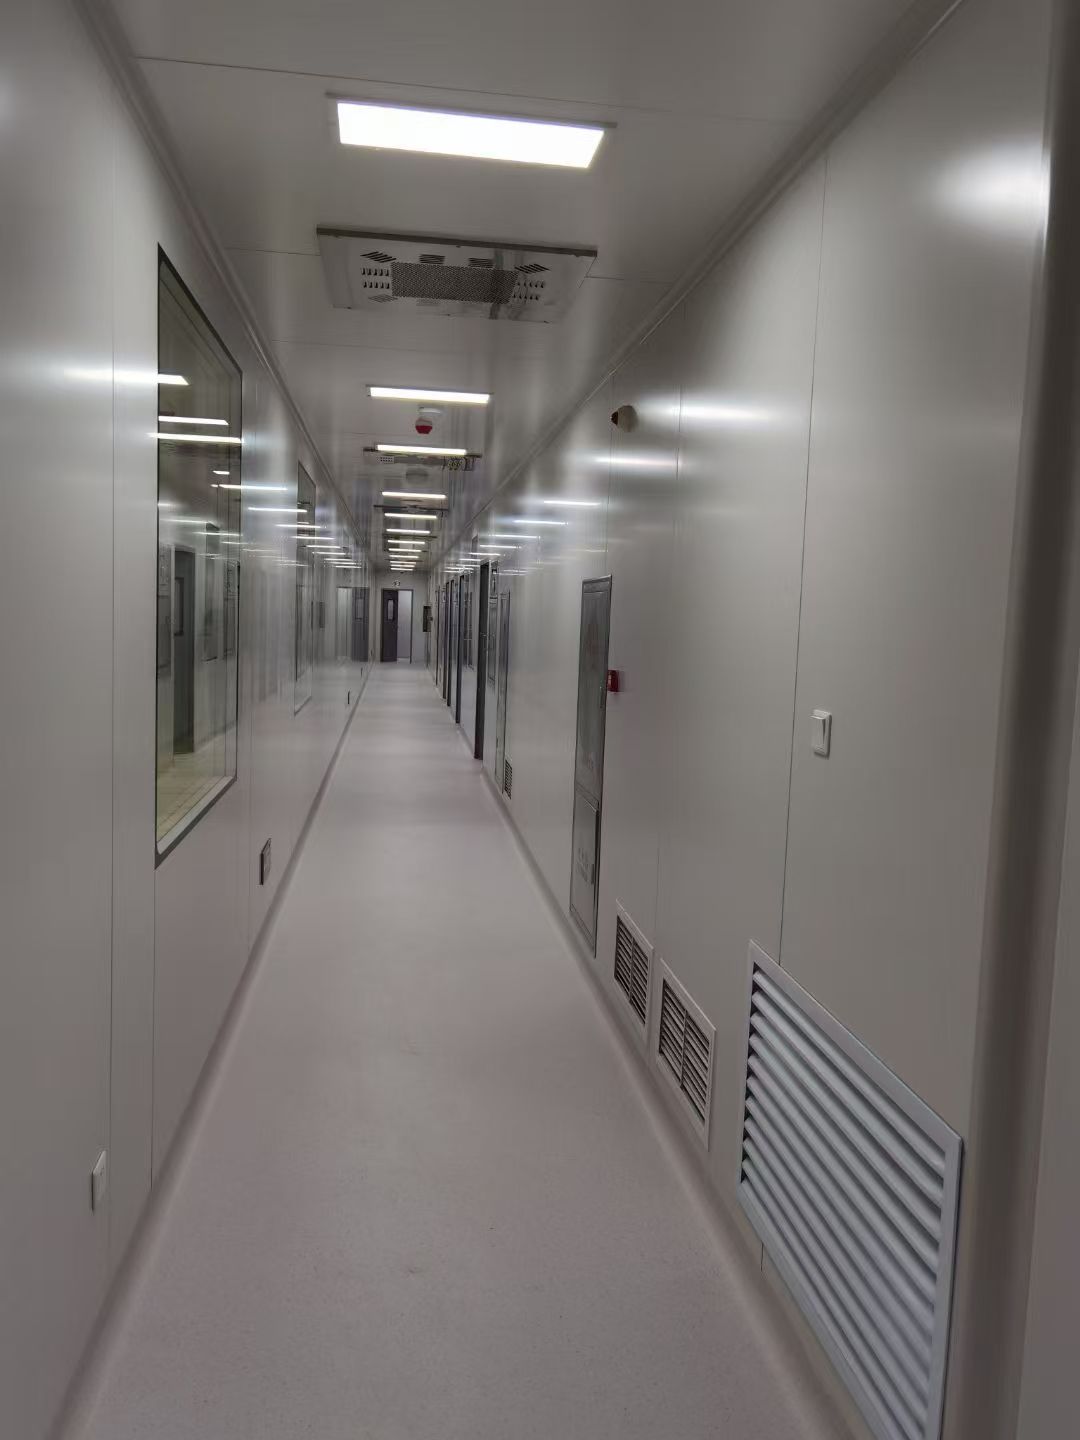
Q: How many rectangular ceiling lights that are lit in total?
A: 12